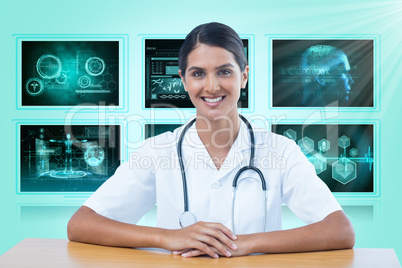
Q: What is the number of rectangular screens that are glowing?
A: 6